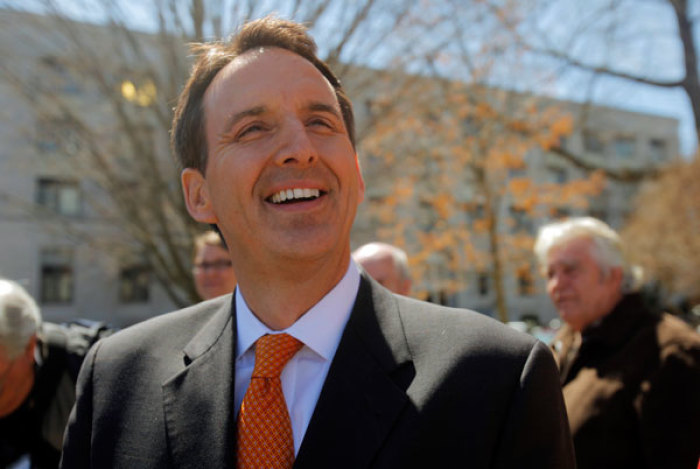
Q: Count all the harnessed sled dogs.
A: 0